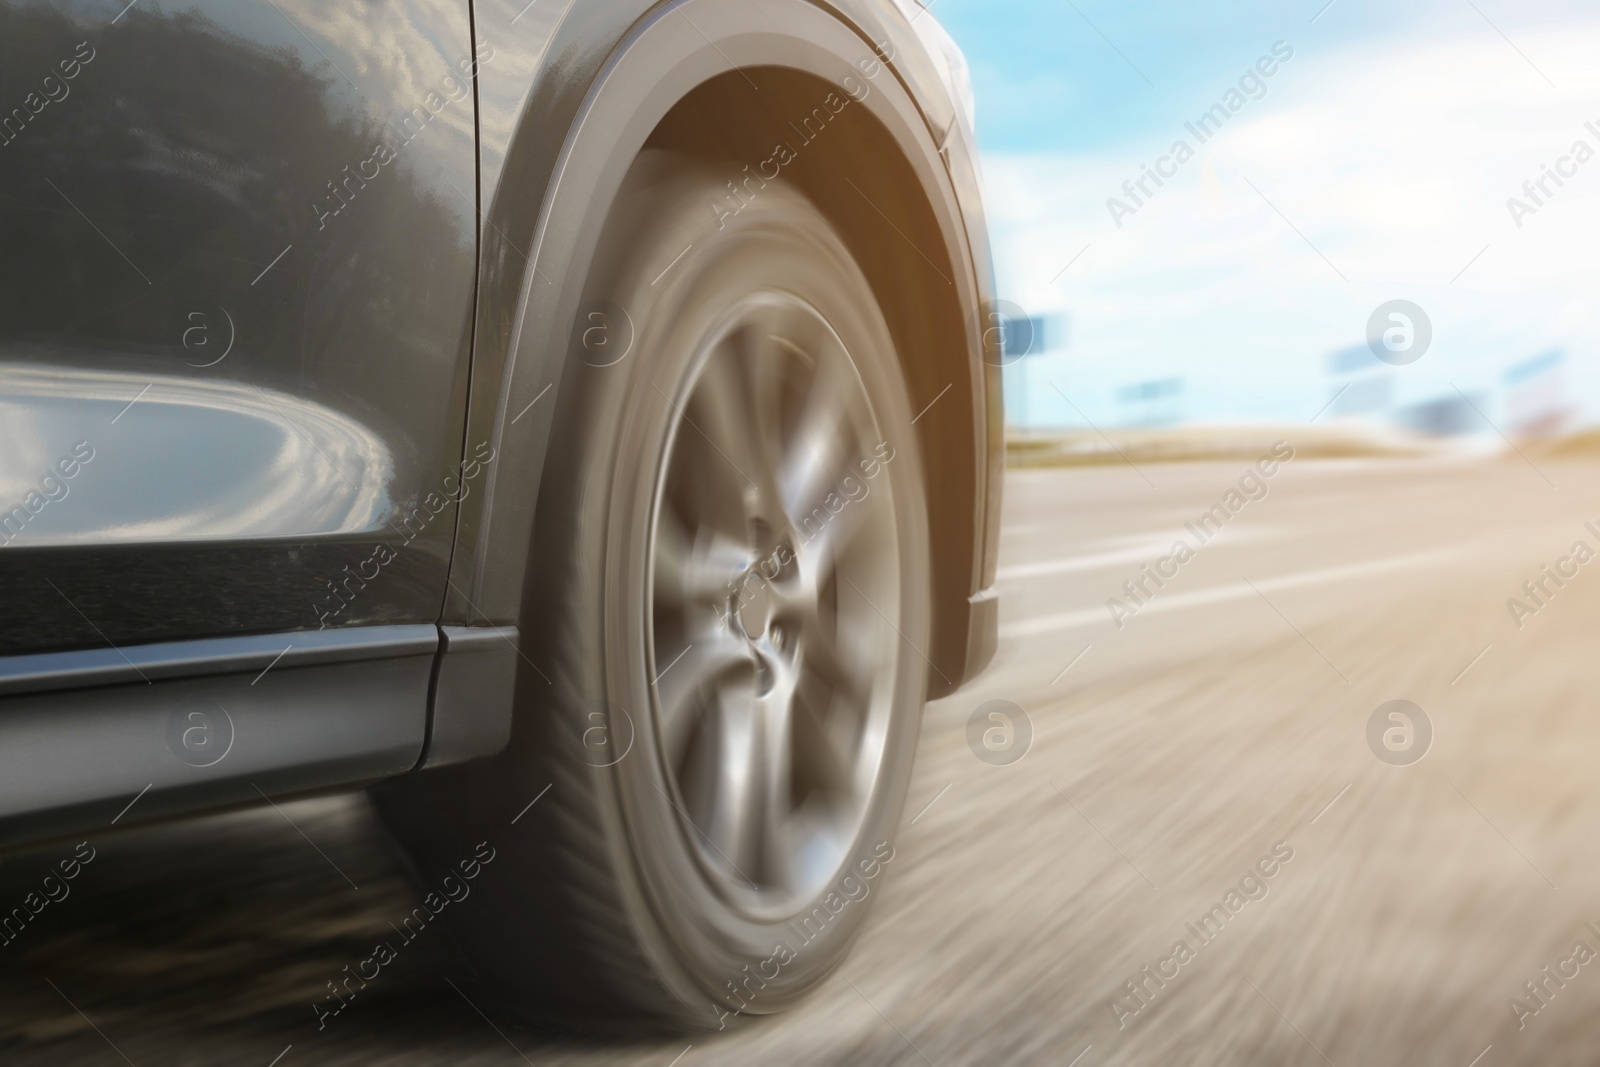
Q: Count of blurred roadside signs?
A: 5